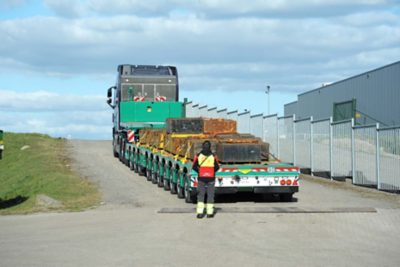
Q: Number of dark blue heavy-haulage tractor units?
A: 1